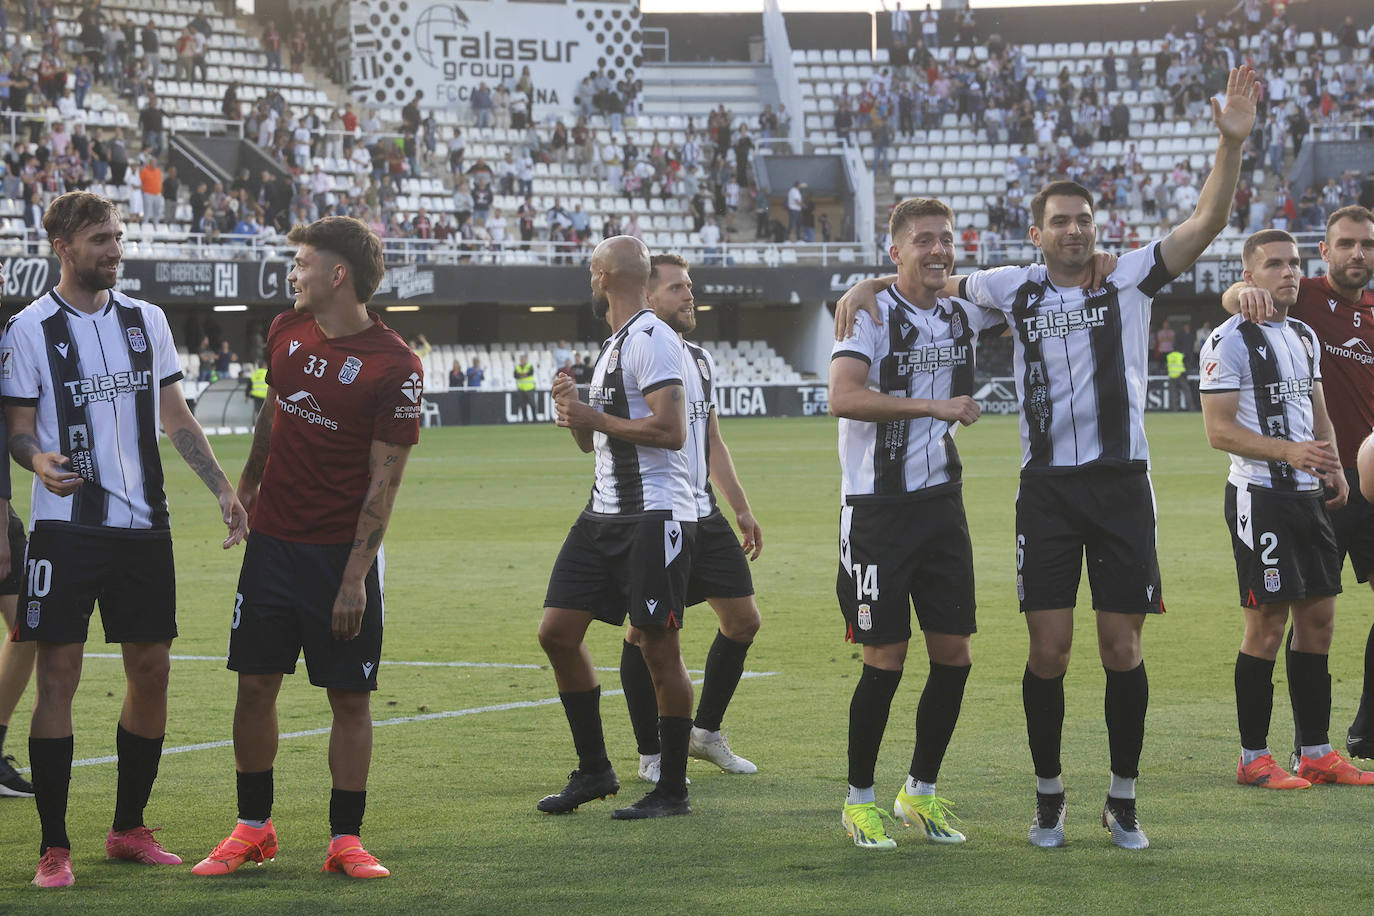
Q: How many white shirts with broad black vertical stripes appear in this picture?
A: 6